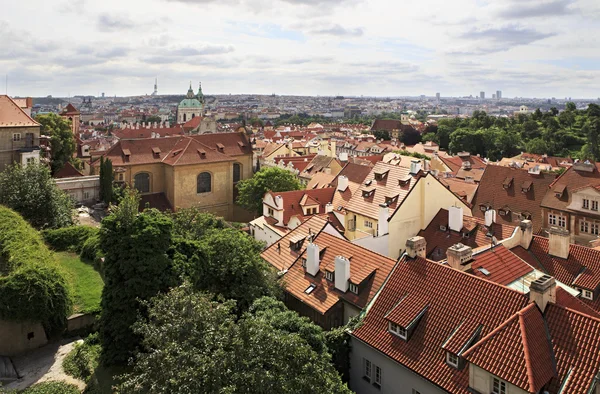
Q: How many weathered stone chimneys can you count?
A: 5